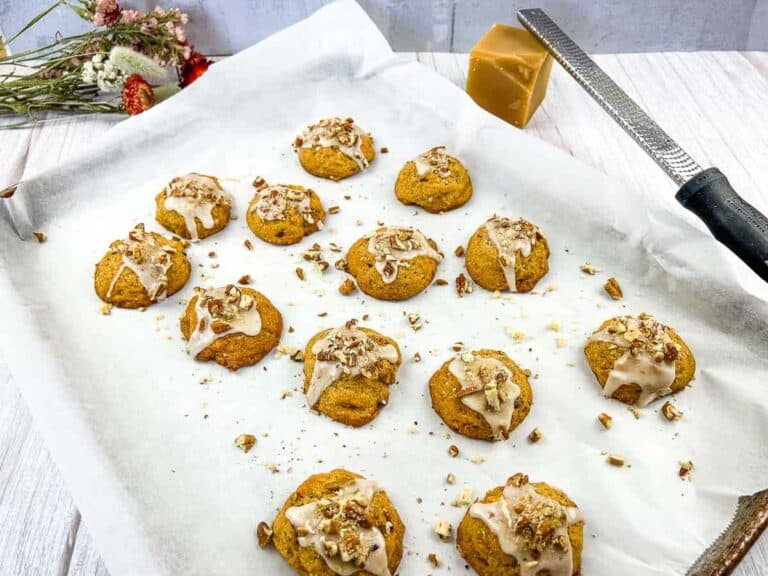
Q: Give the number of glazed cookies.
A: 13